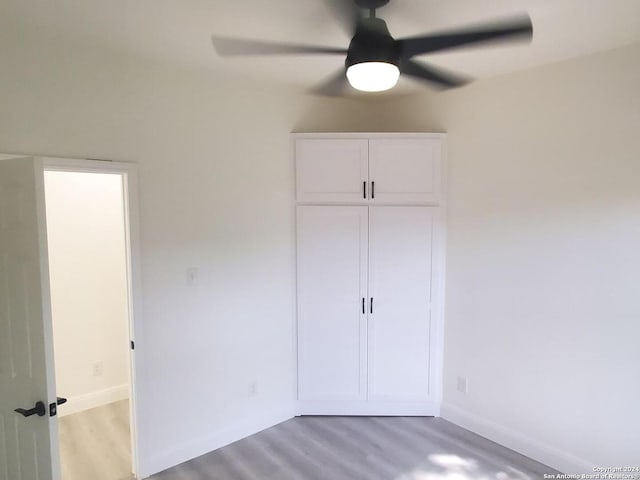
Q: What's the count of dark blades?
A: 5